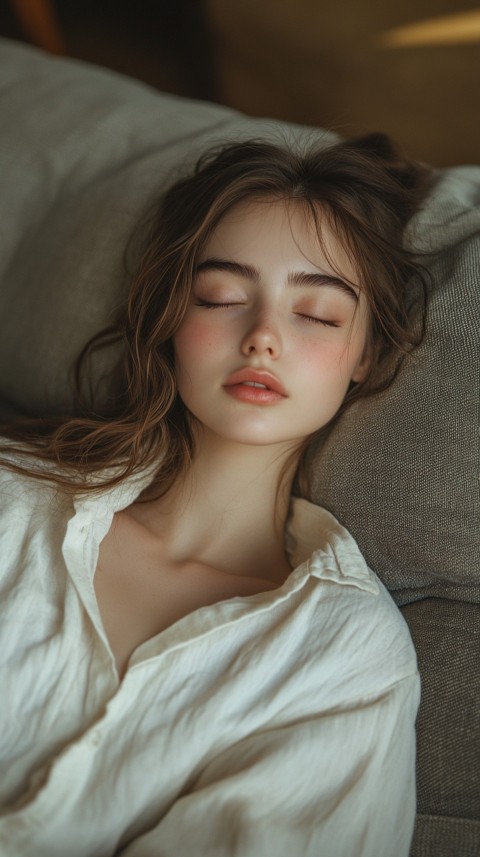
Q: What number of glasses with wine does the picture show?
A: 0